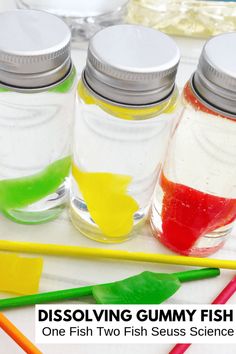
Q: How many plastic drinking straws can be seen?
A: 4